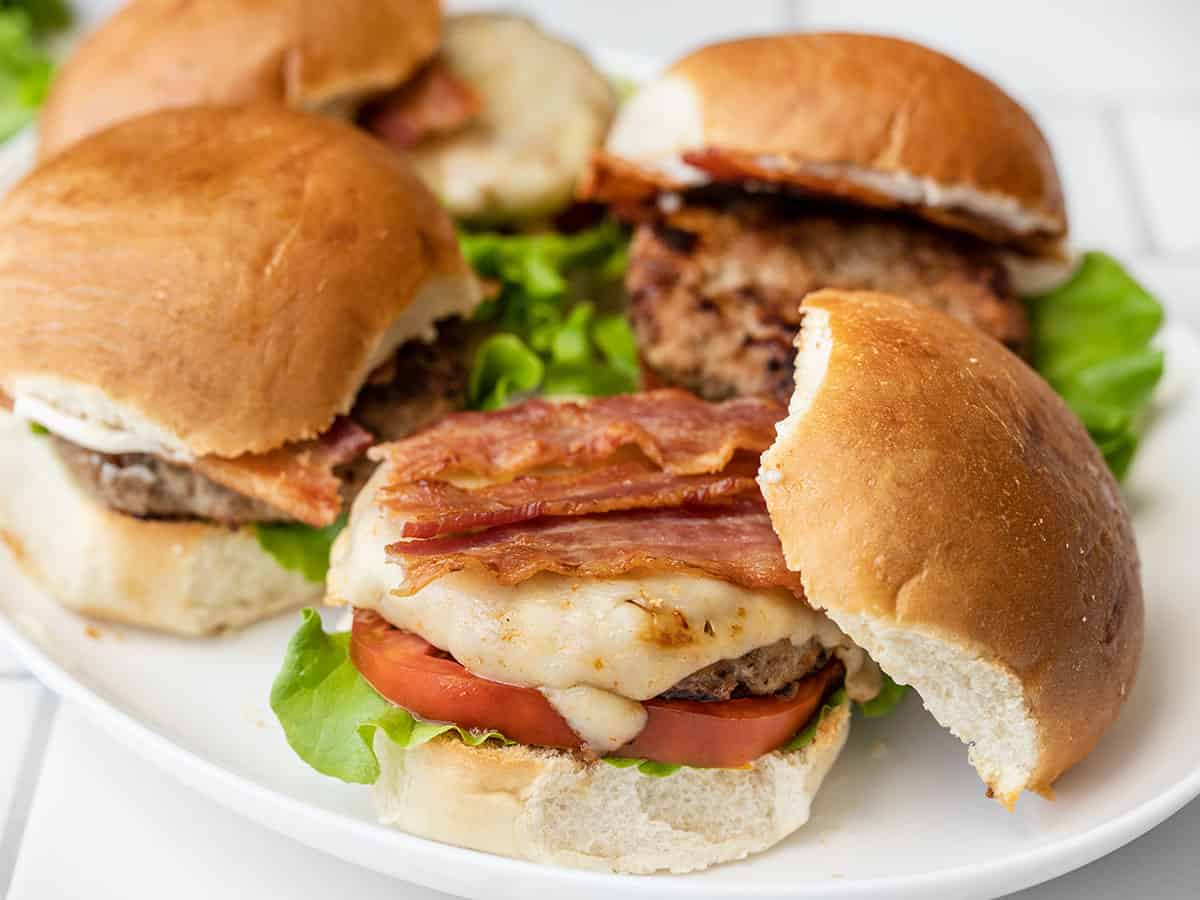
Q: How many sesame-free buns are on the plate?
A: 4